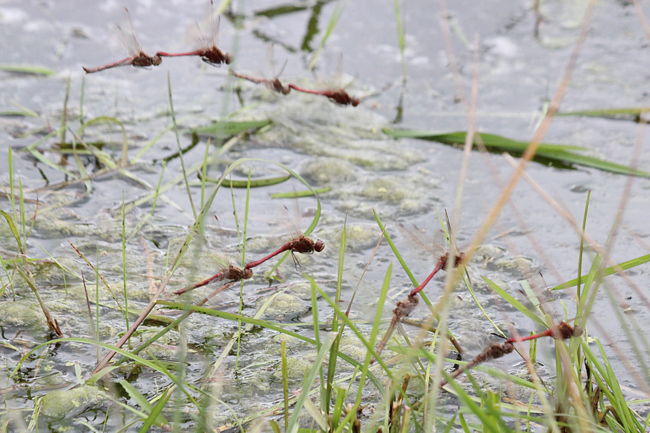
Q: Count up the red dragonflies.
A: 10